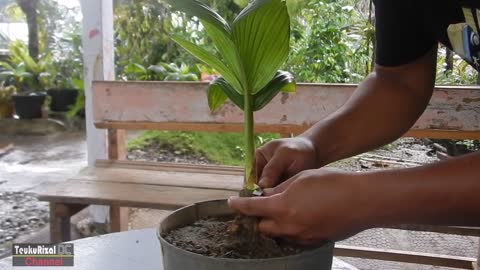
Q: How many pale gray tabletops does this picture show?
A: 1